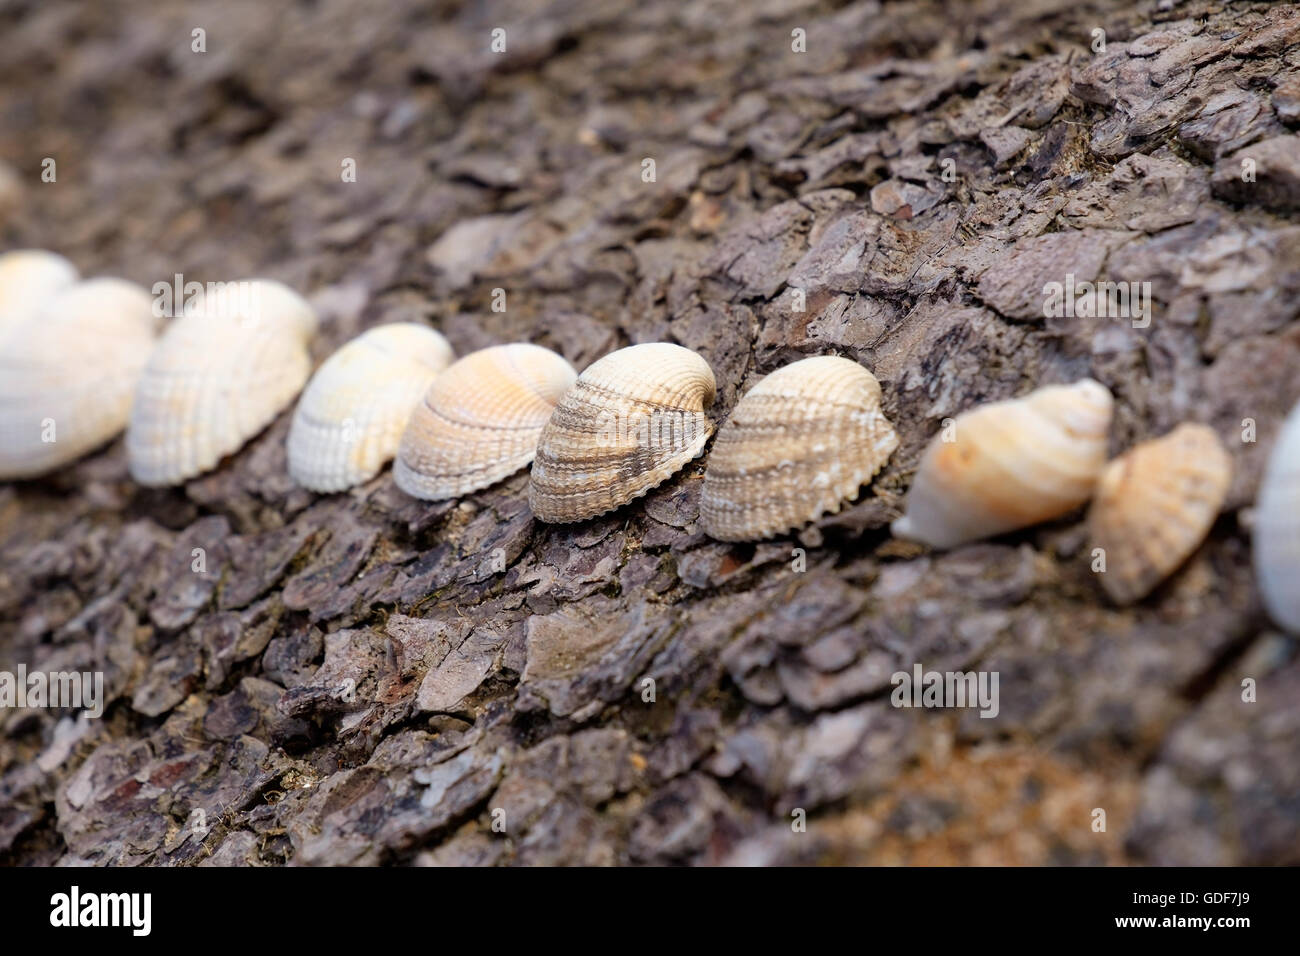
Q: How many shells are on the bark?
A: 10